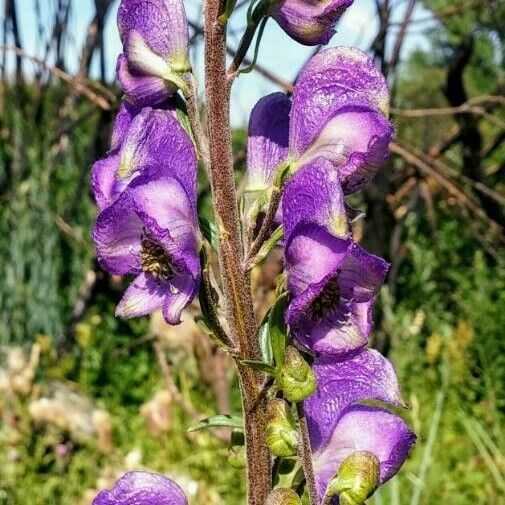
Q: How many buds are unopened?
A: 4